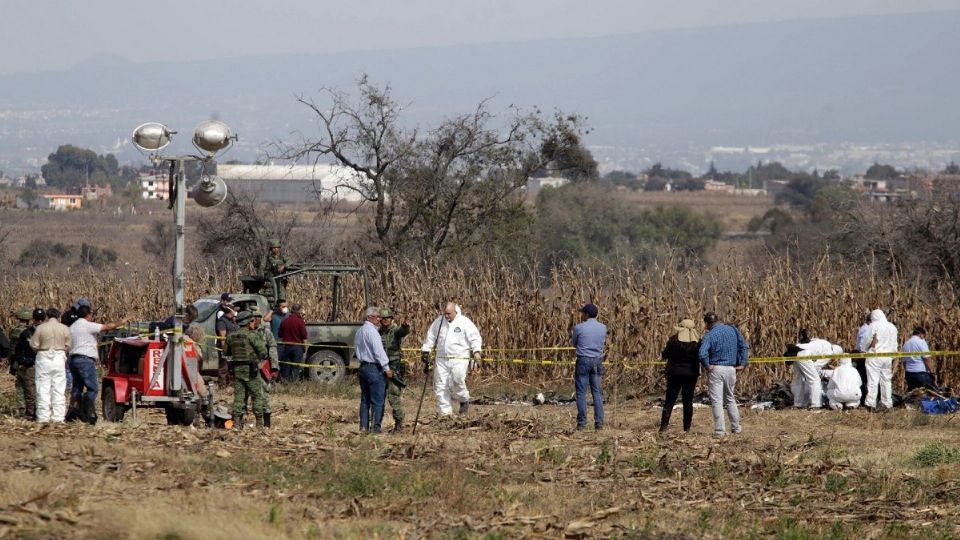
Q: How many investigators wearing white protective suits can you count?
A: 4